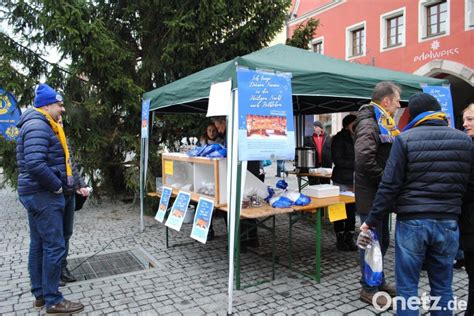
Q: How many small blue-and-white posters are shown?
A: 3